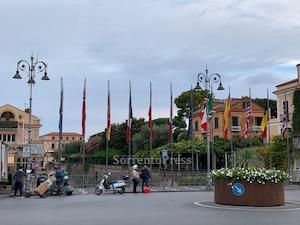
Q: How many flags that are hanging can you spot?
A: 12